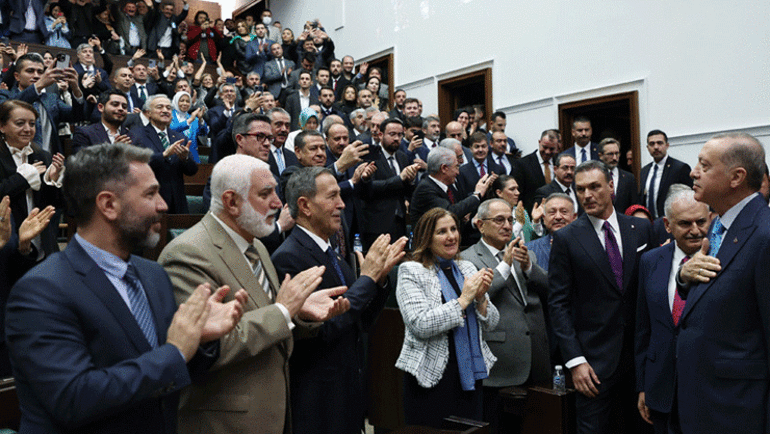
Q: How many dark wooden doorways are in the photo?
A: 3